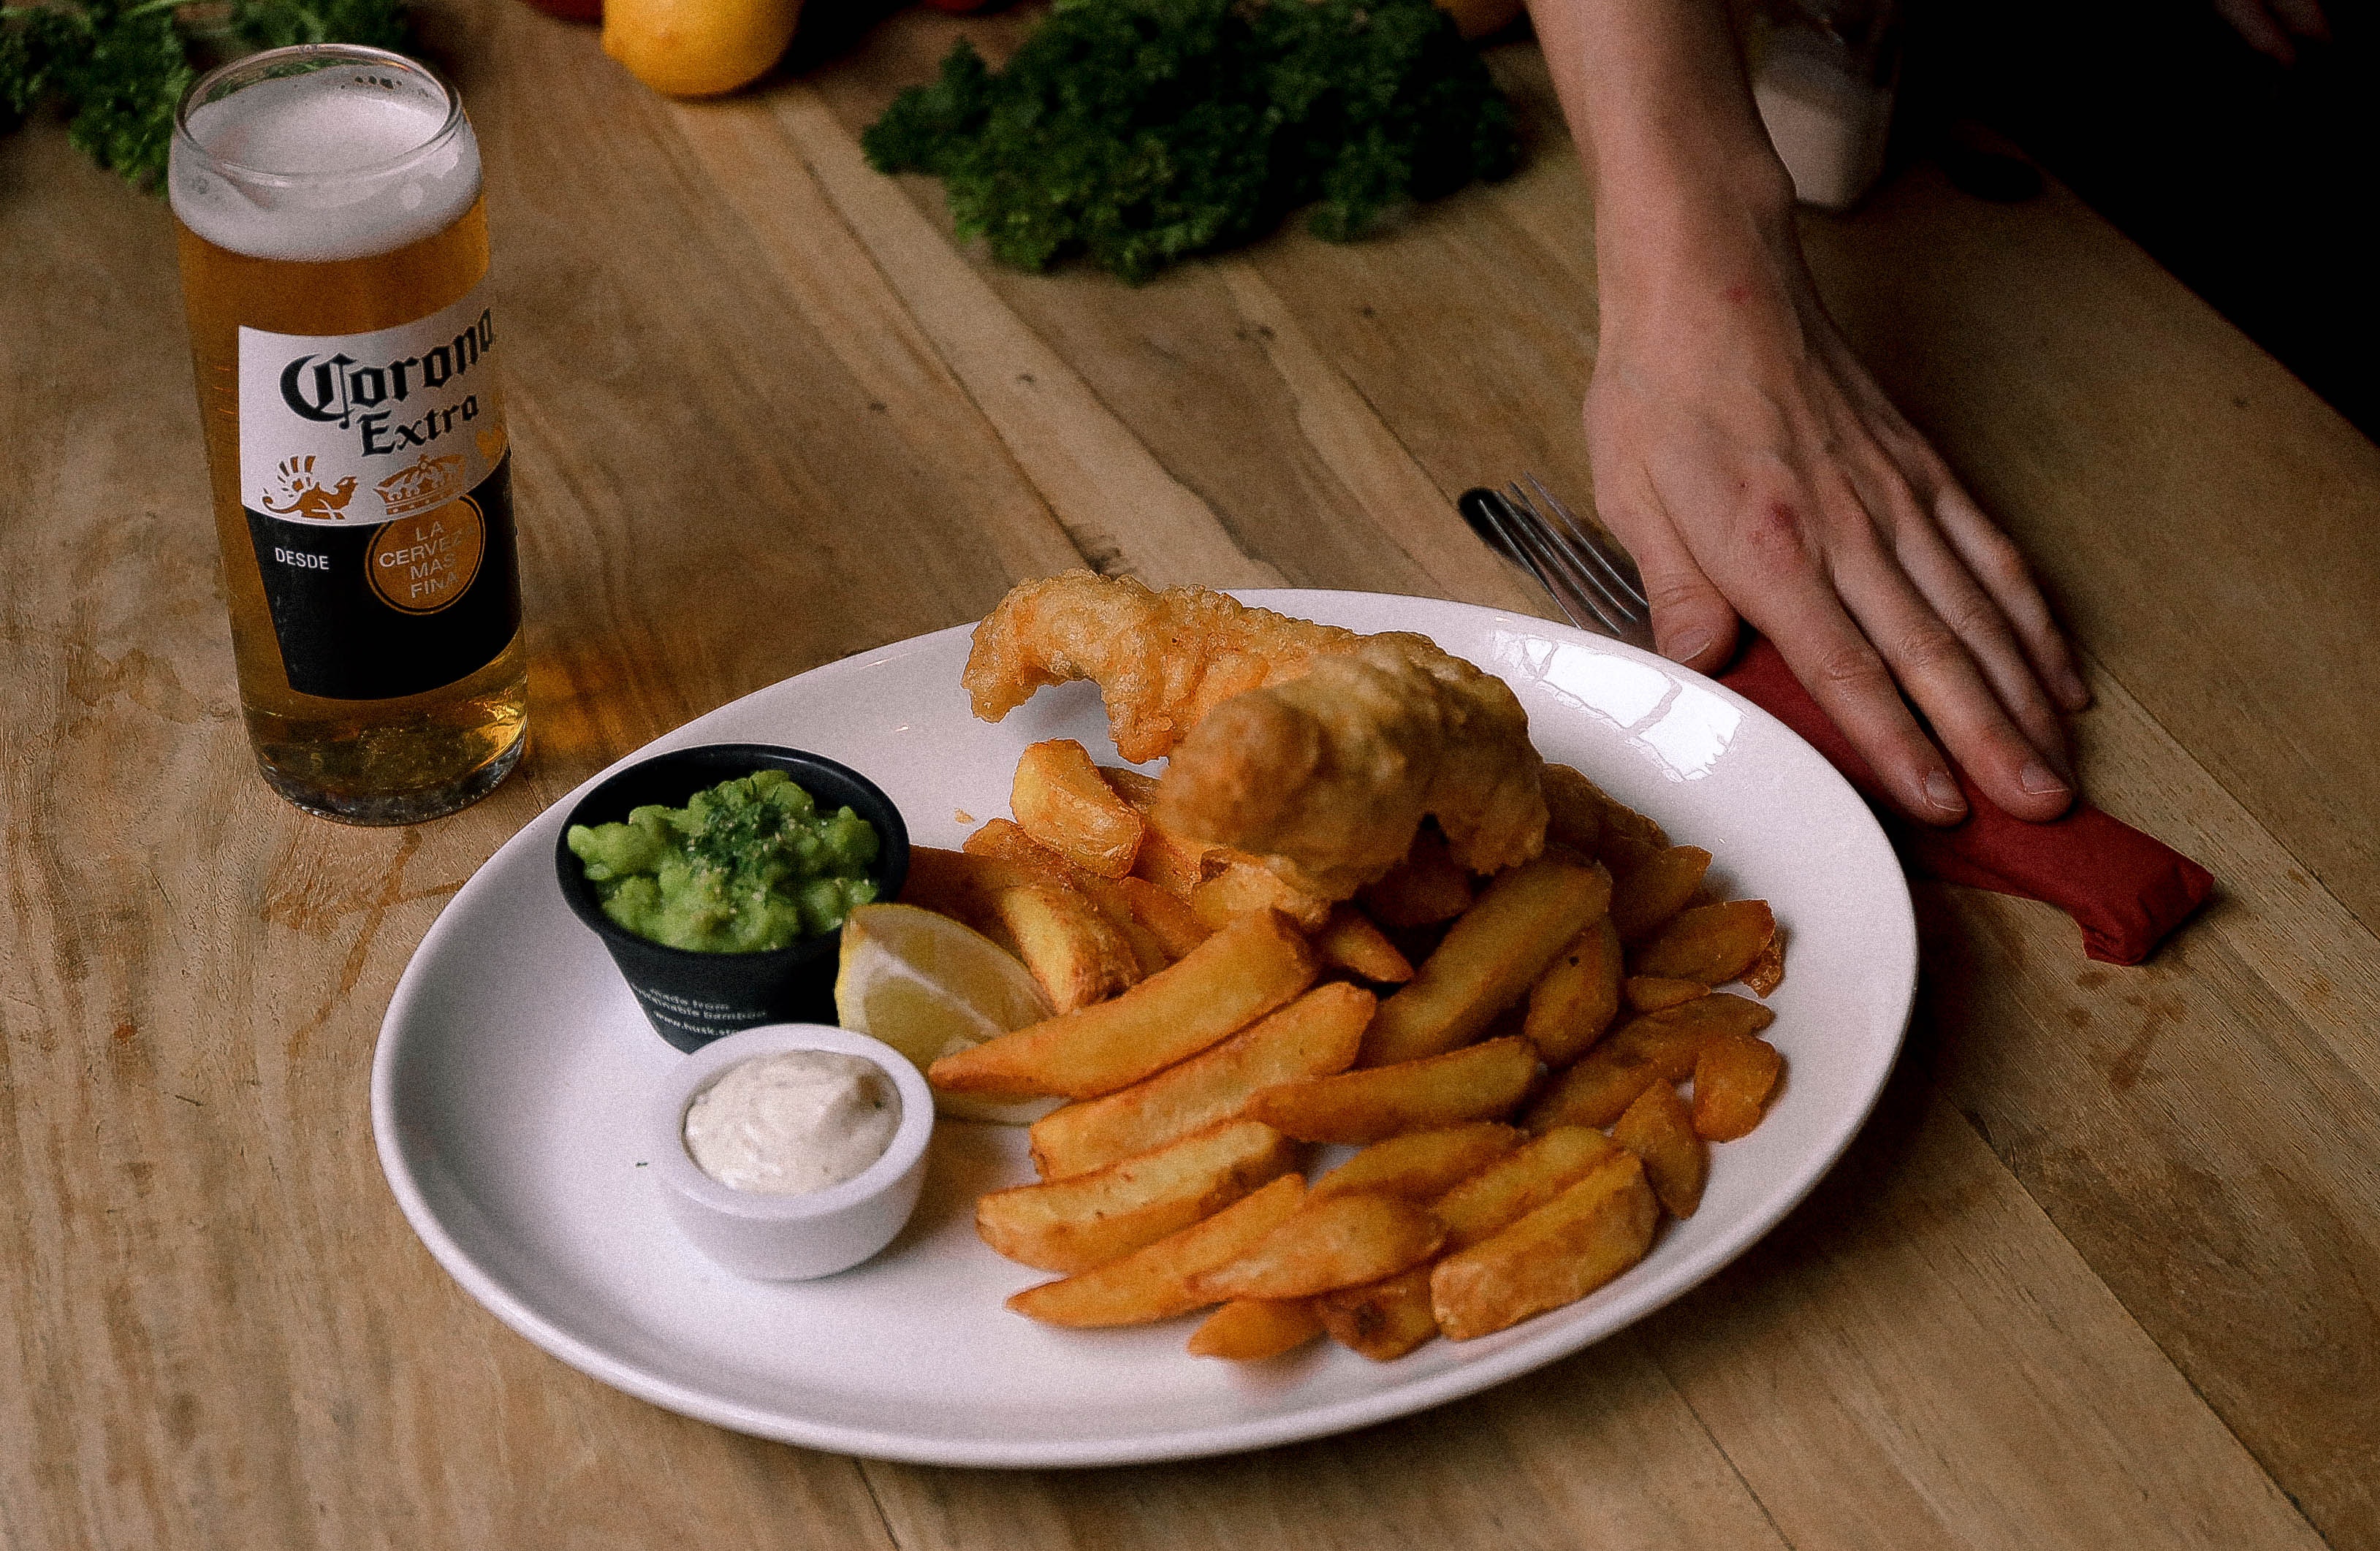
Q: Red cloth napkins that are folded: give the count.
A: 1